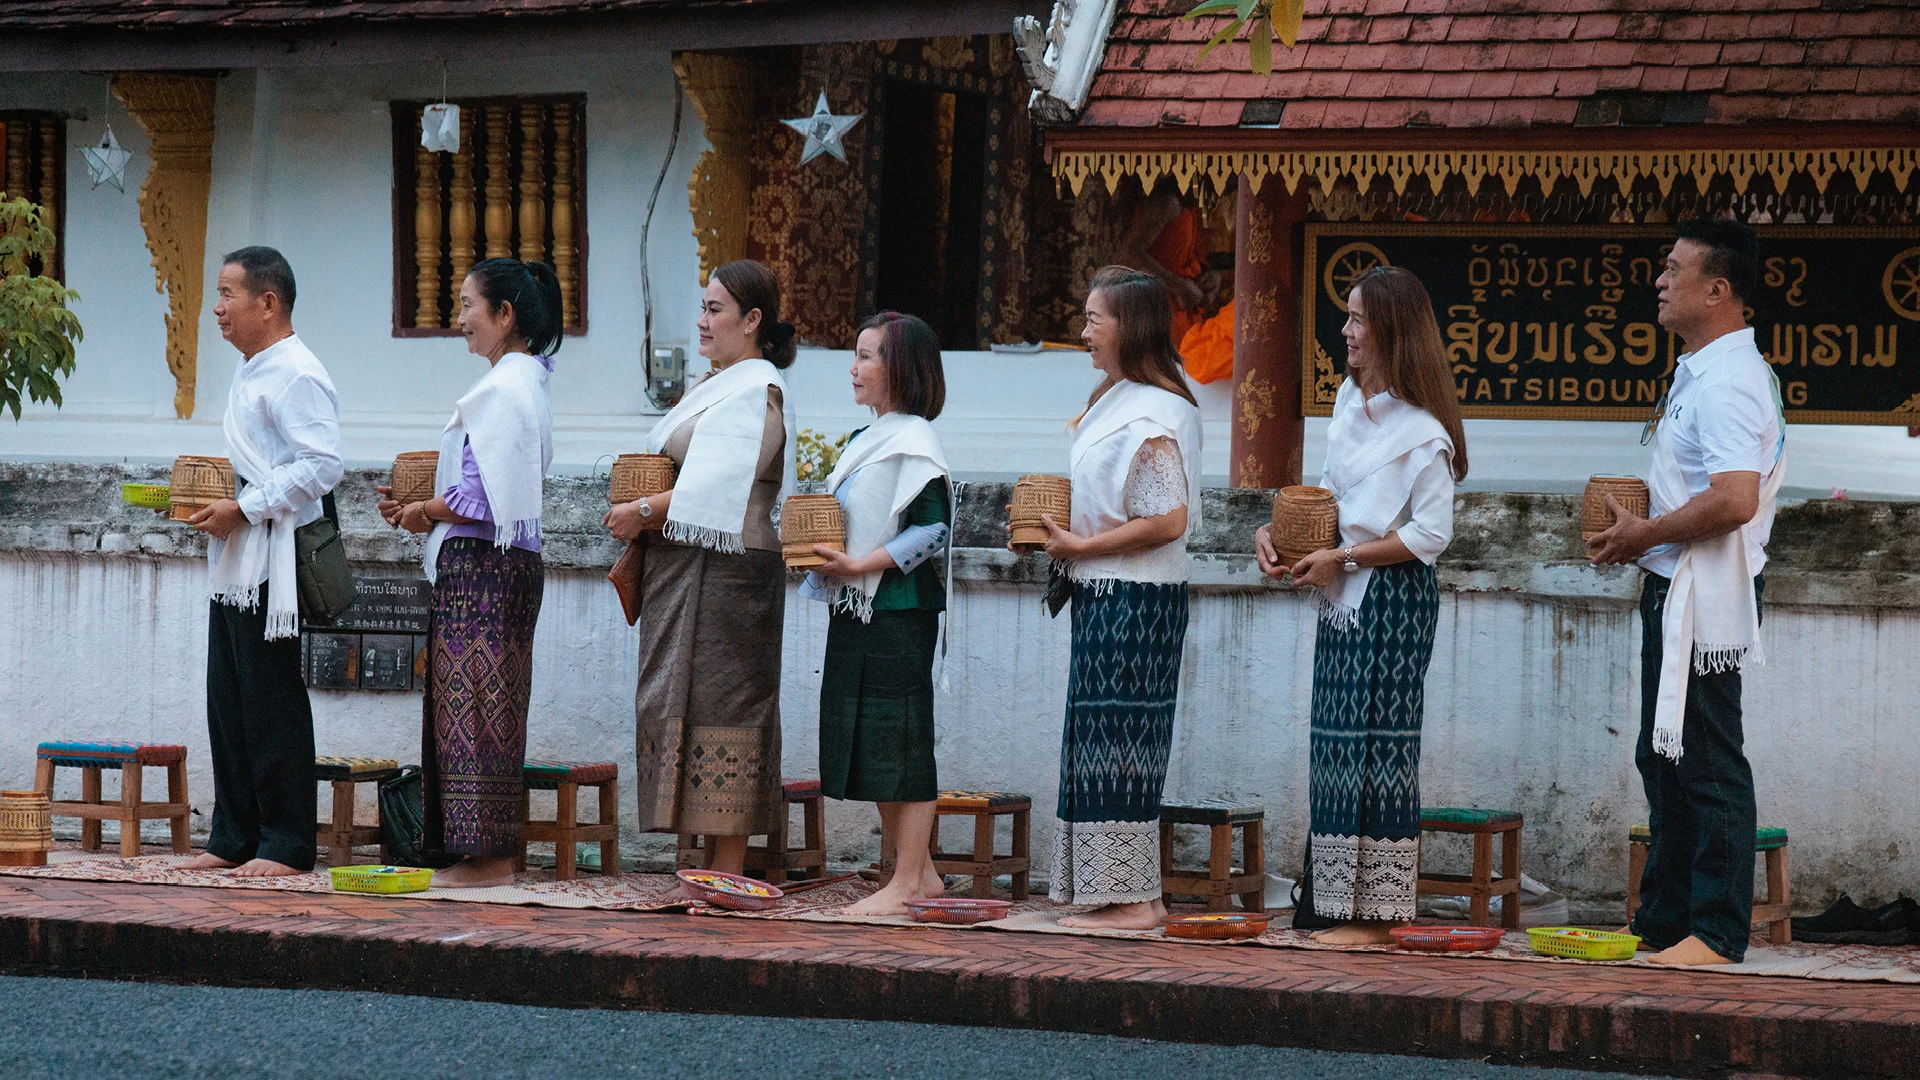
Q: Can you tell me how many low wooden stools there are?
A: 8